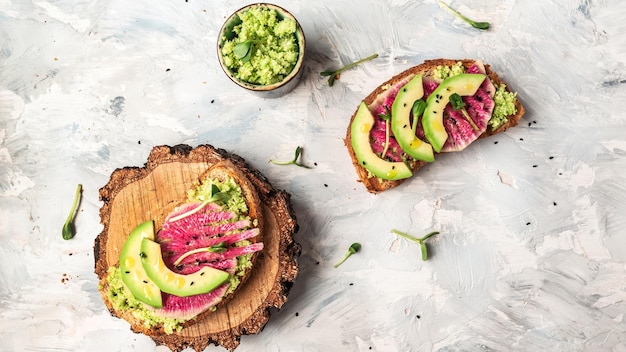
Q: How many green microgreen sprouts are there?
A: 12